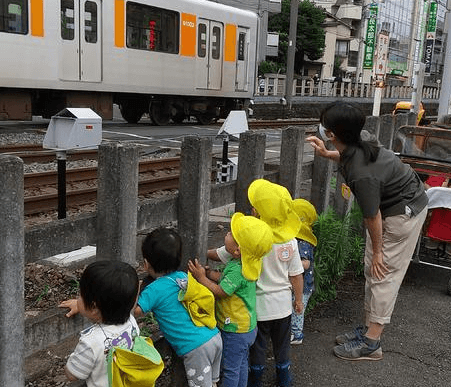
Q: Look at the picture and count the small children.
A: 5